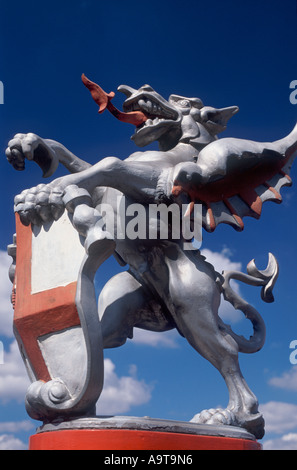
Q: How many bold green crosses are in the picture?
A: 0